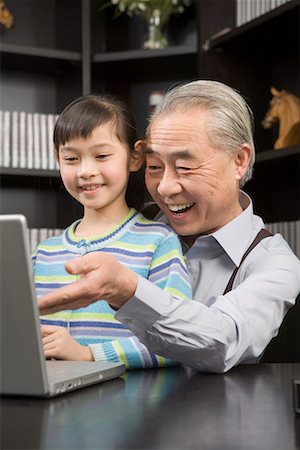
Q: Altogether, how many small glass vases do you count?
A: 1